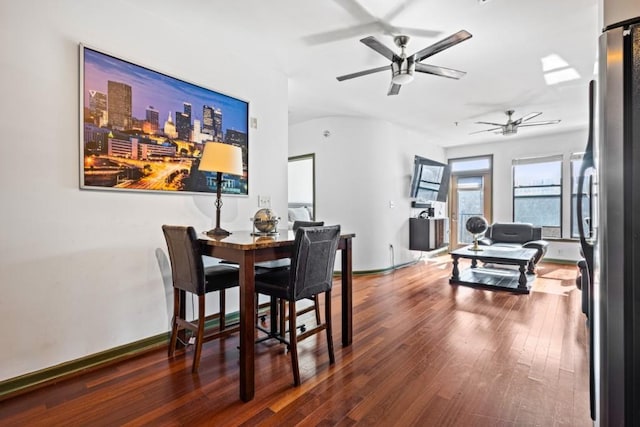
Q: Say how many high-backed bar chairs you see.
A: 3